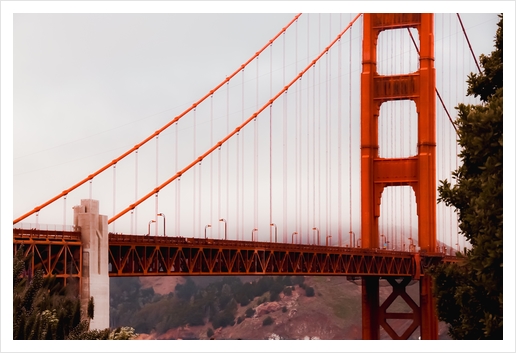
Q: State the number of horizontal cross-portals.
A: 3